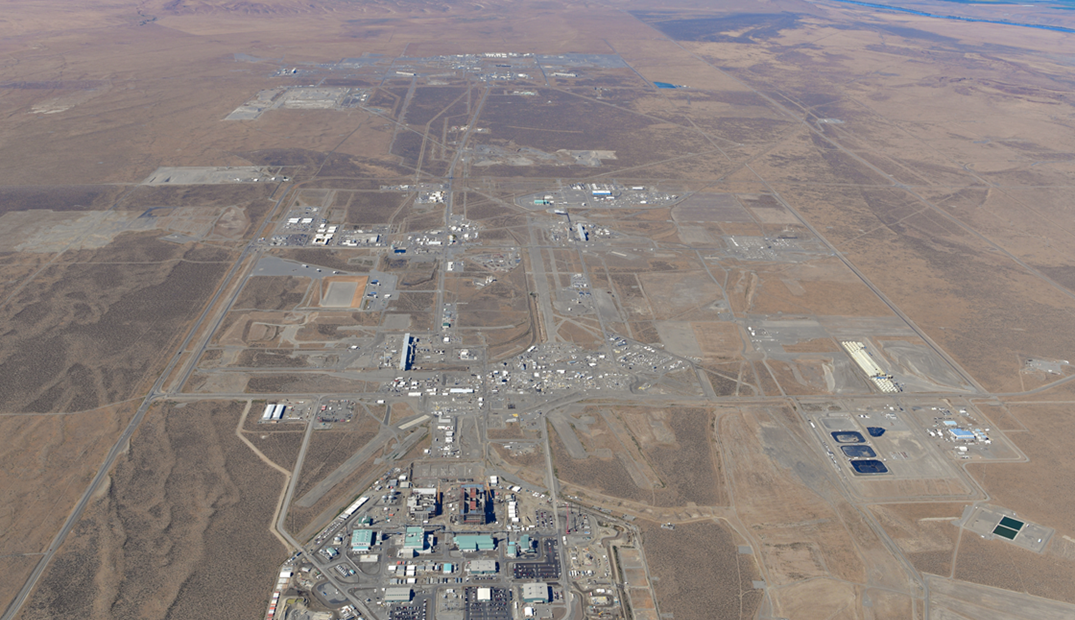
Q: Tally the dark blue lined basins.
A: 4